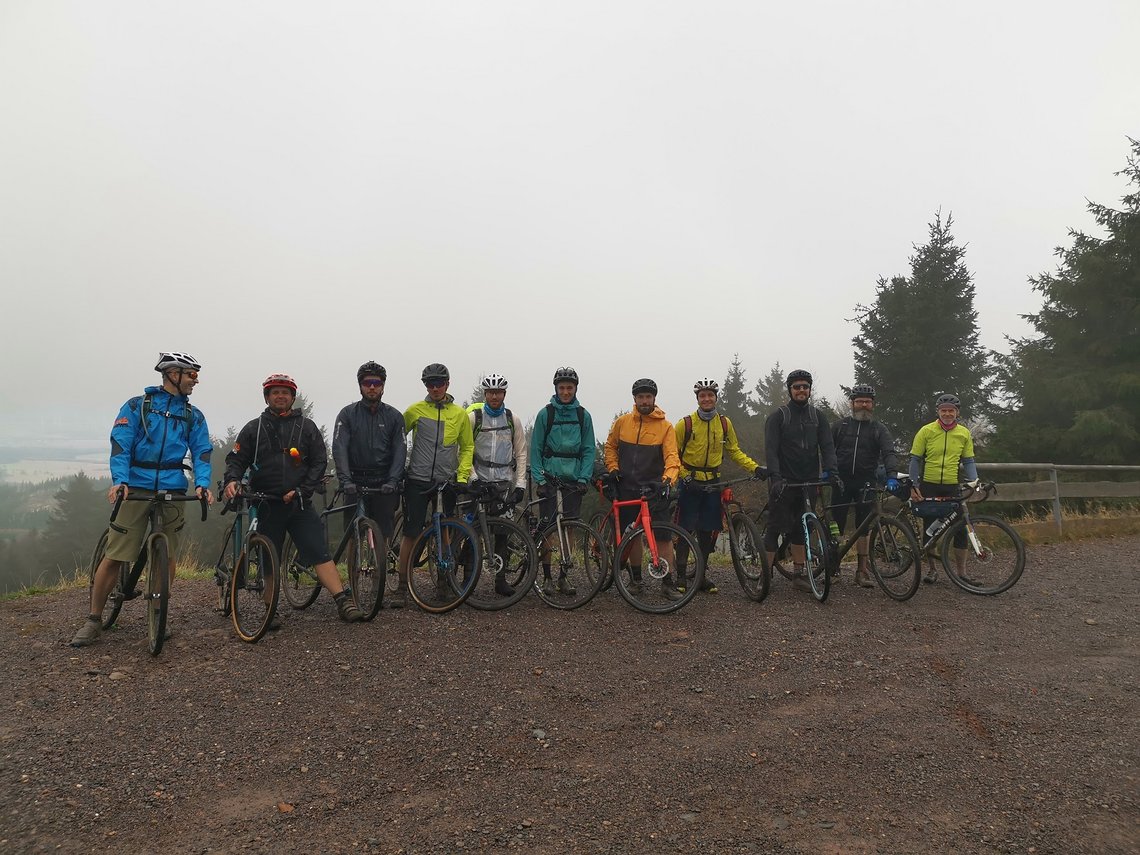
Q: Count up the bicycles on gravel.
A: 11